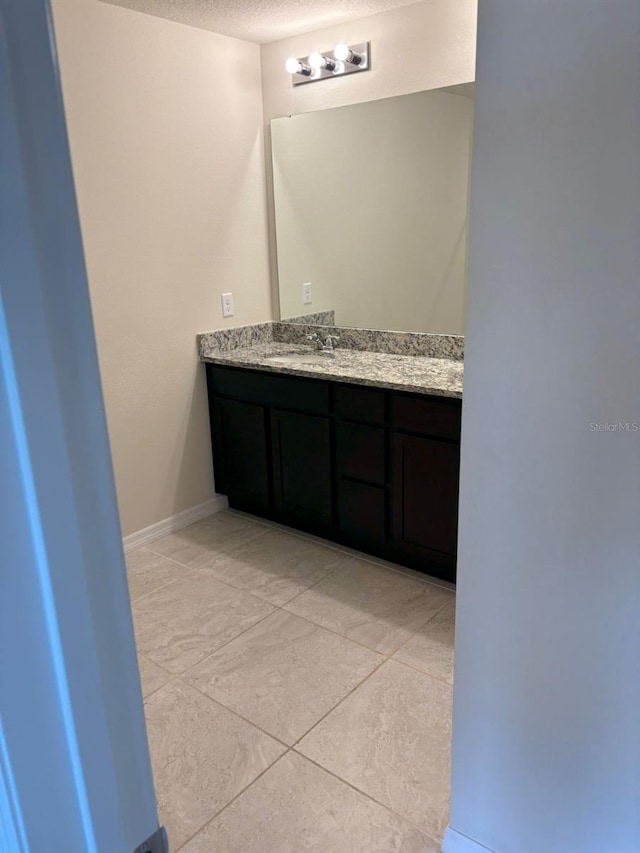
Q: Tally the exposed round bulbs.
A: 3